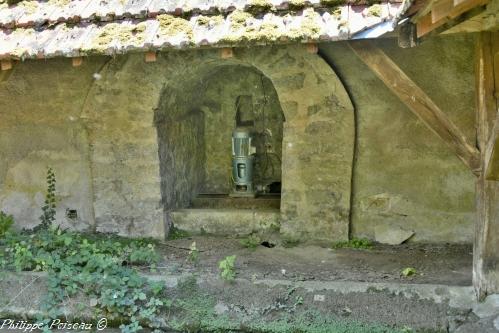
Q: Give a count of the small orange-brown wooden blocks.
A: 5